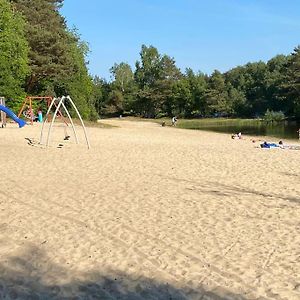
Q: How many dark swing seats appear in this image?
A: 2